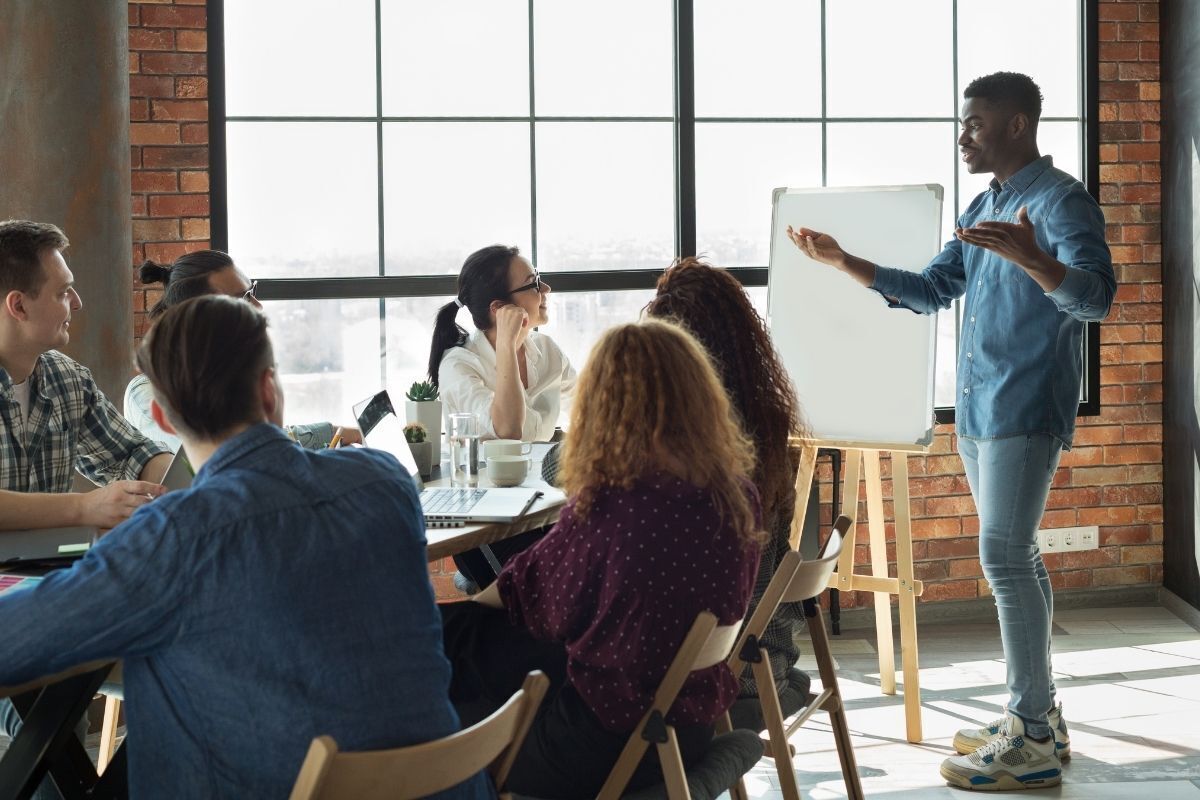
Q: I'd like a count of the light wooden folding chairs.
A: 3